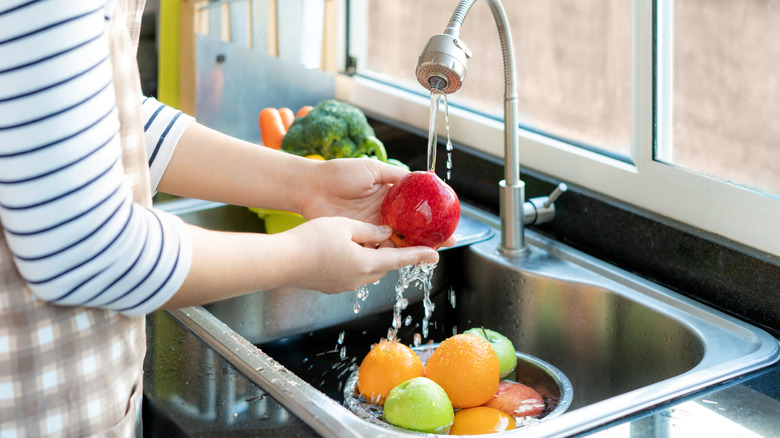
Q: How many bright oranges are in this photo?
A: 3